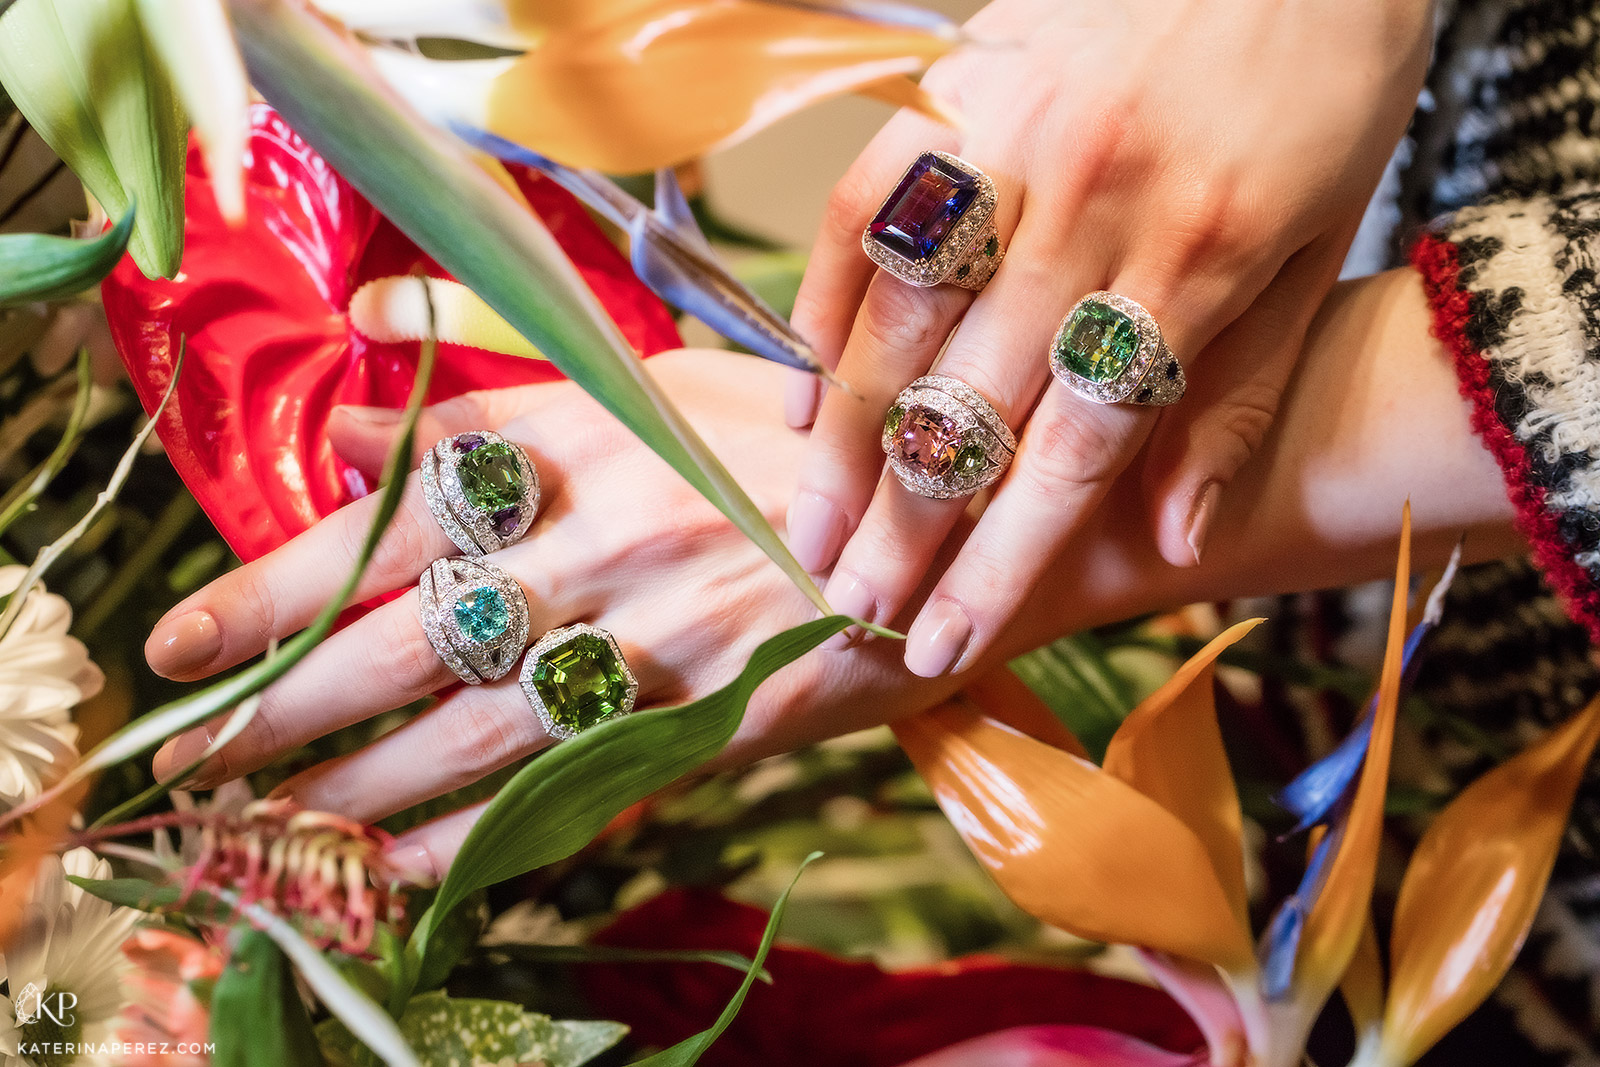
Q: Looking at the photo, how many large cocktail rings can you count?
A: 6